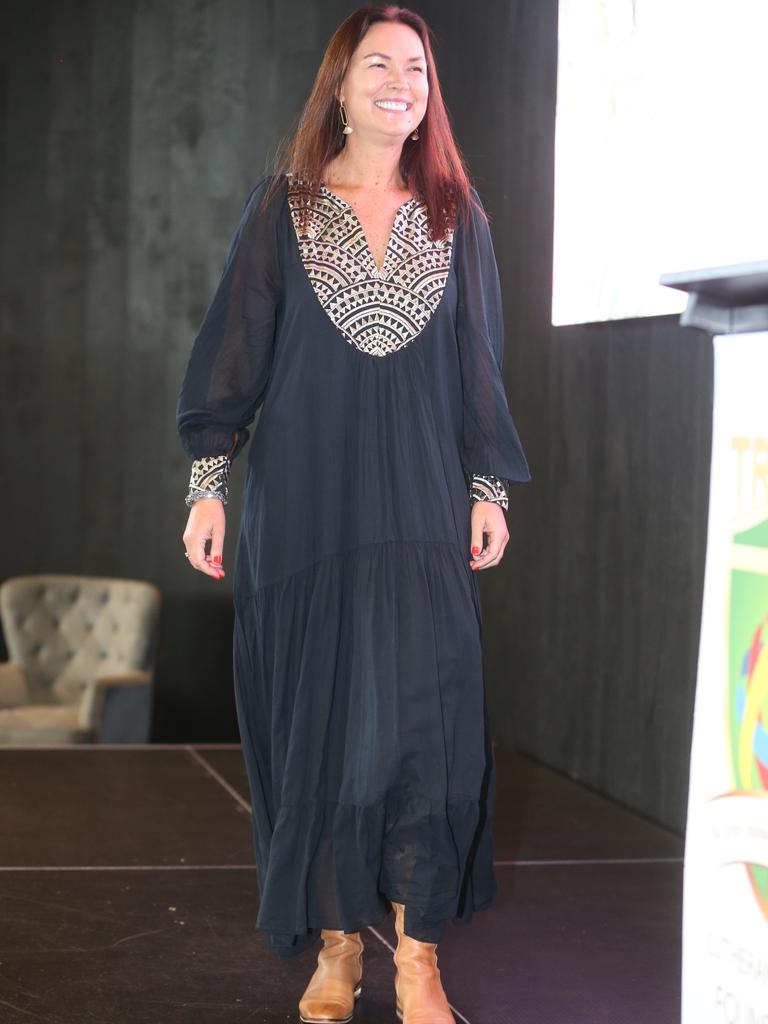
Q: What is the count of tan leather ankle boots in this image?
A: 2